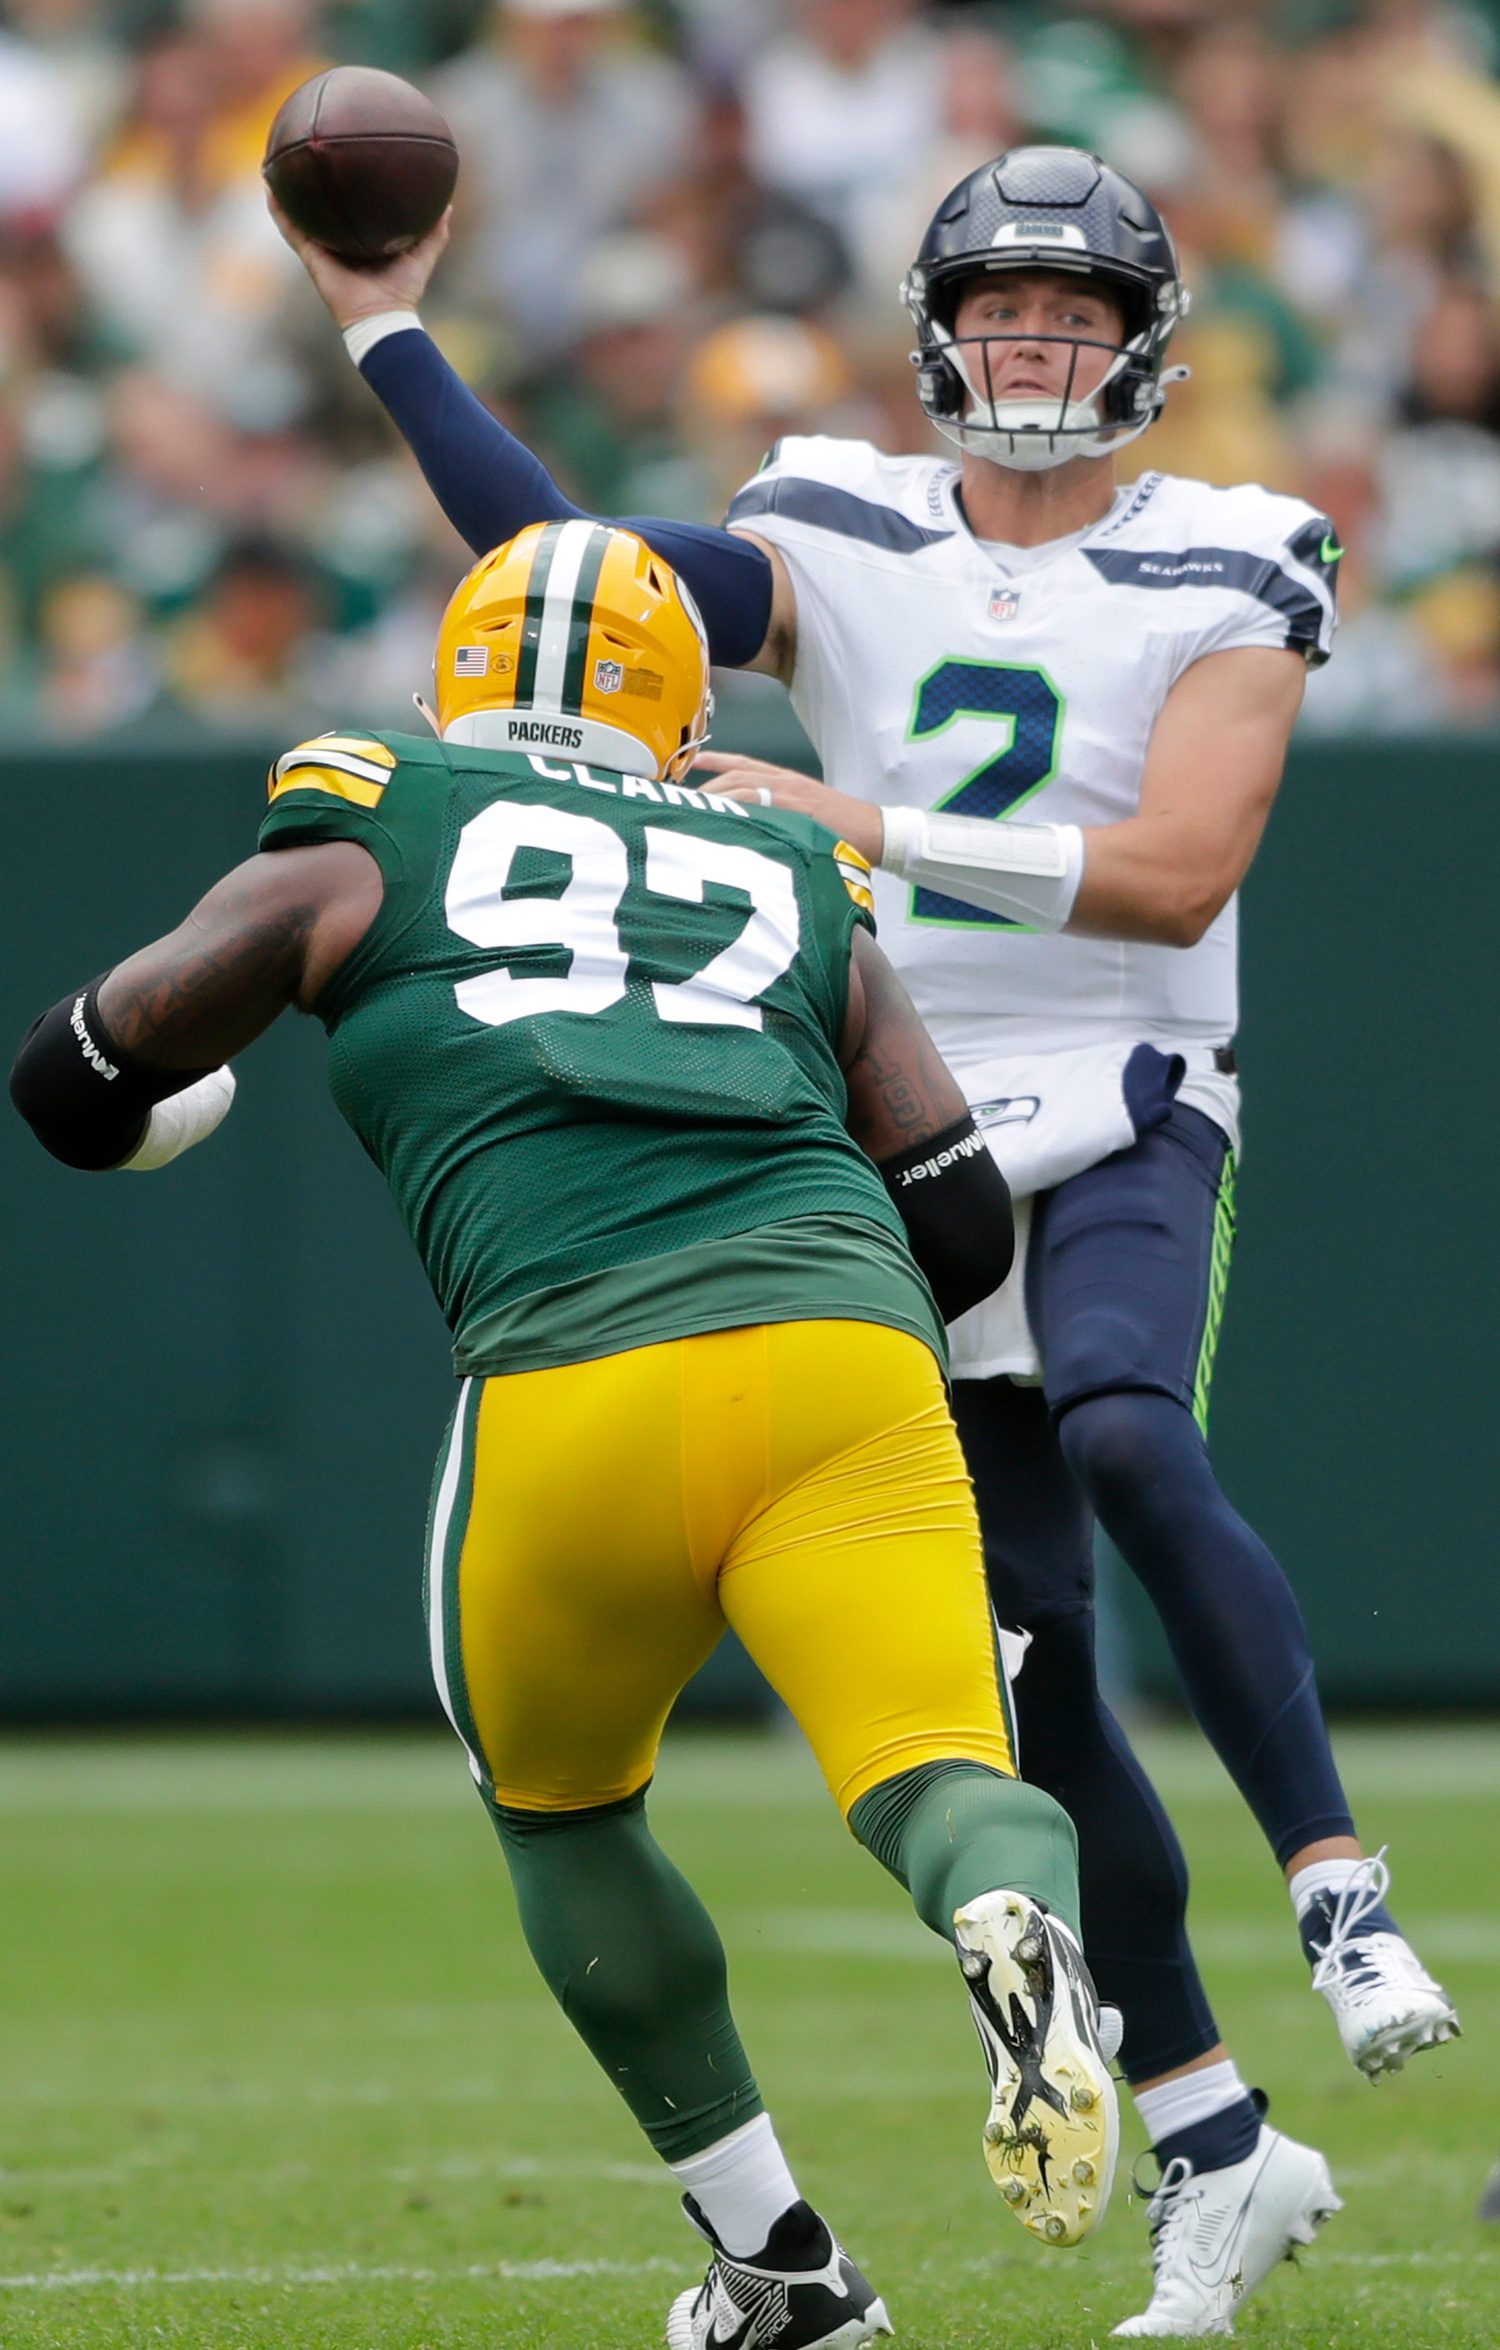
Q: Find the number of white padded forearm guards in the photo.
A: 1